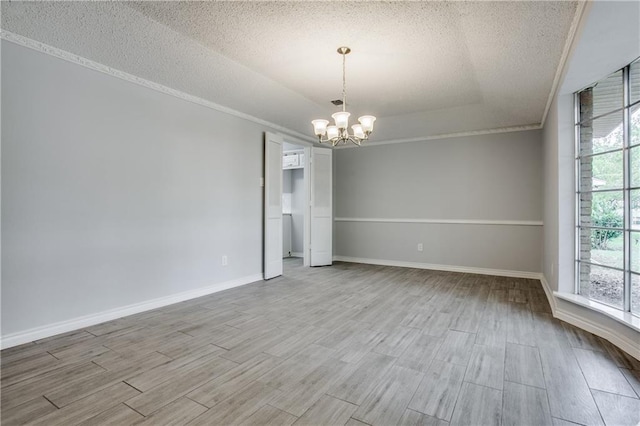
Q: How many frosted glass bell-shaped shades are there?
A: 5